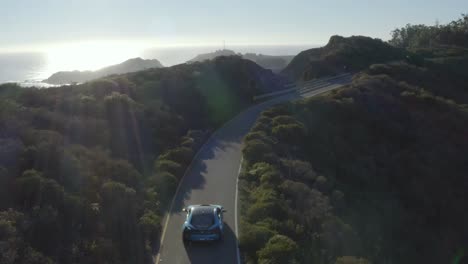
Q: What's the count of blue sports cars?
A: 1